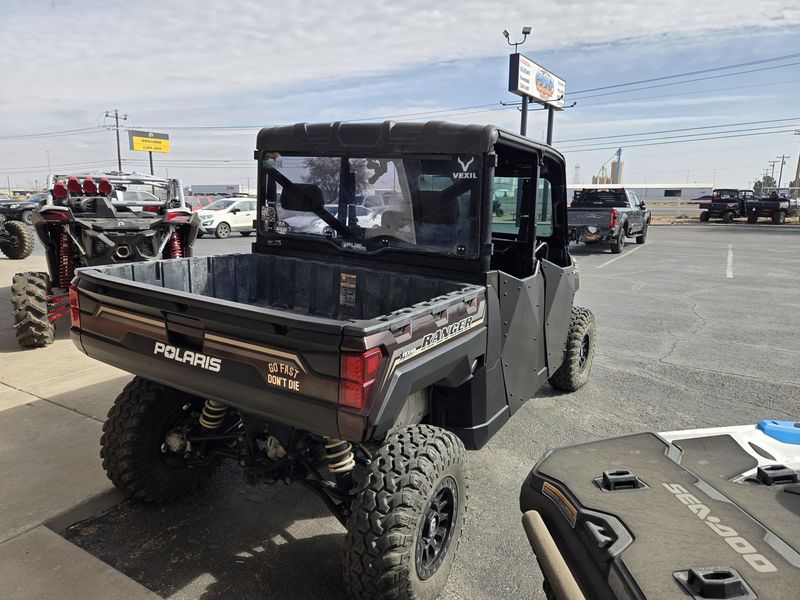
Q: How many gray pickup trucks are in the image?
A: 1